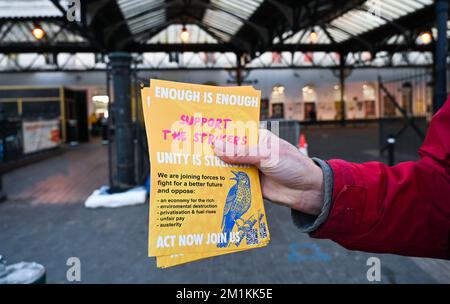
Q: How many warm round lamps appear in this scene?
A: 4